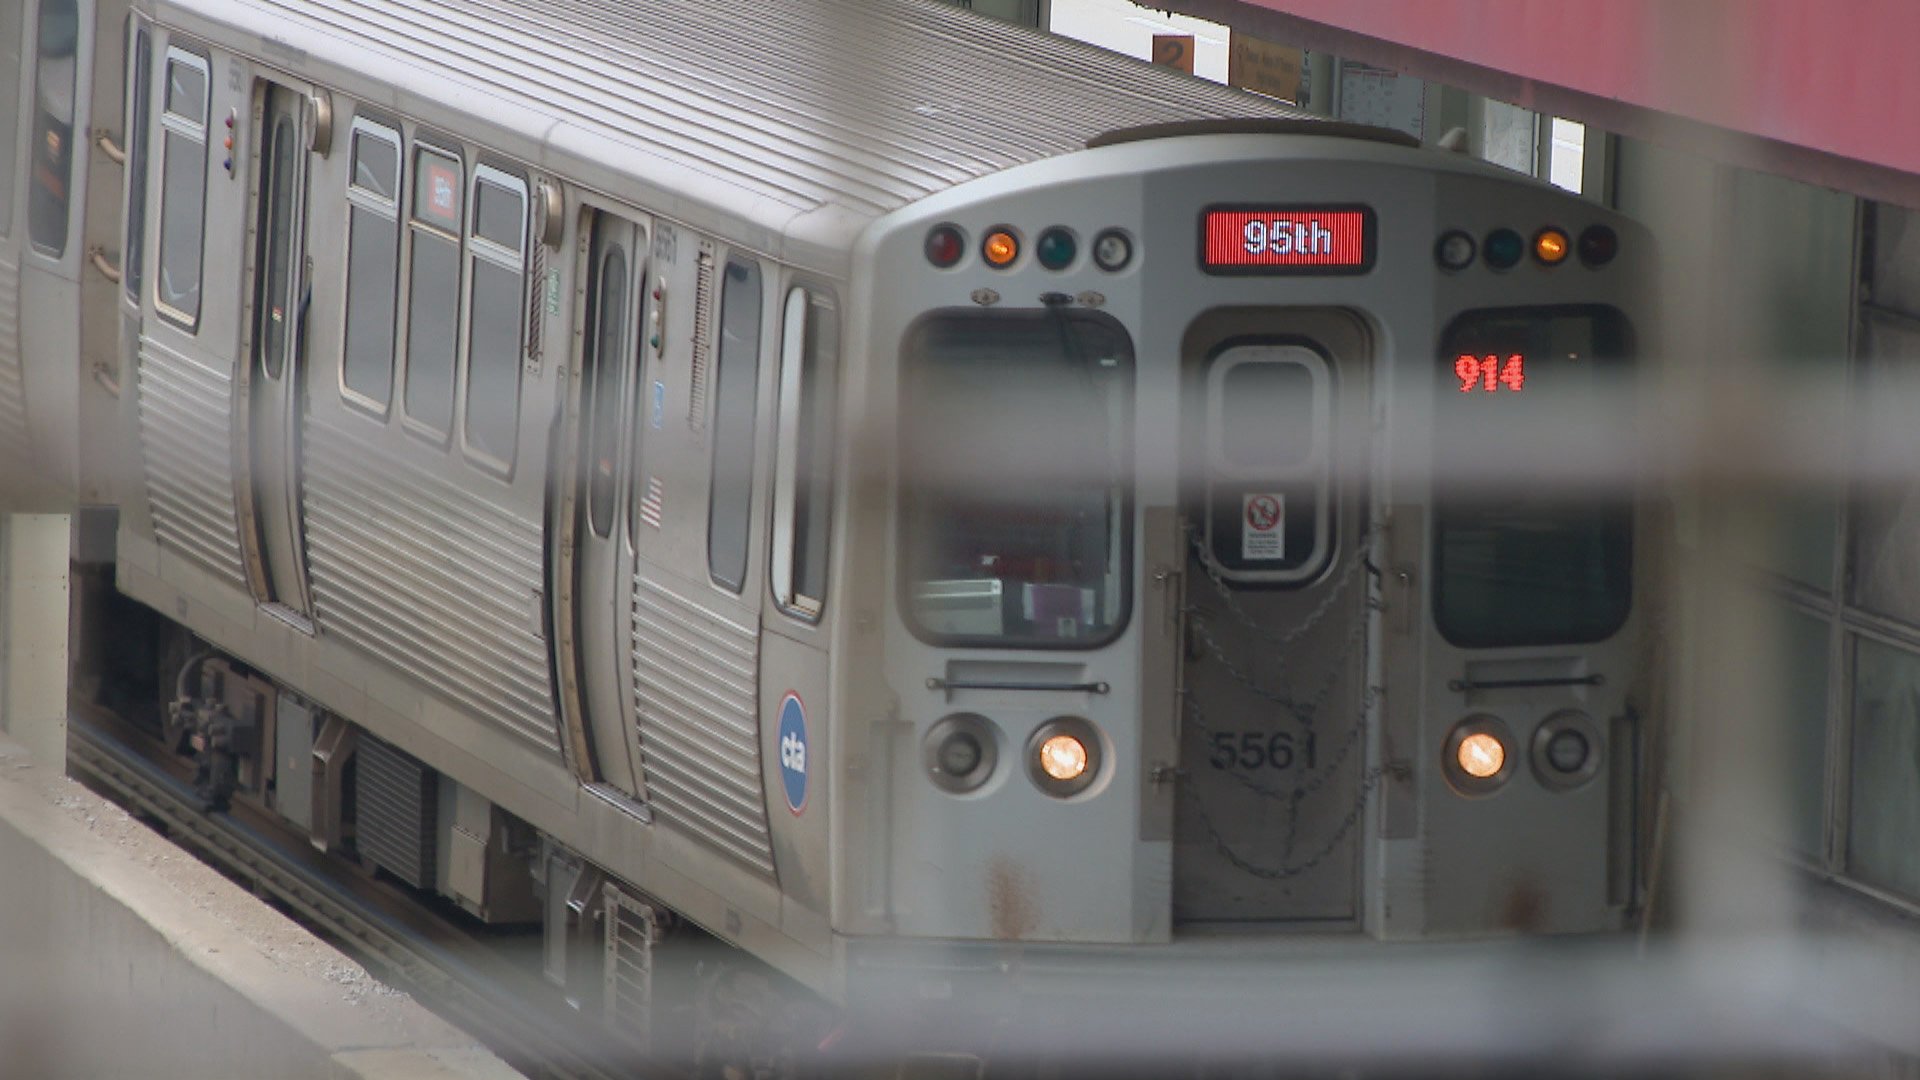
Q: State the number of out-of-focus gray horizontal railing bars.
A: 2